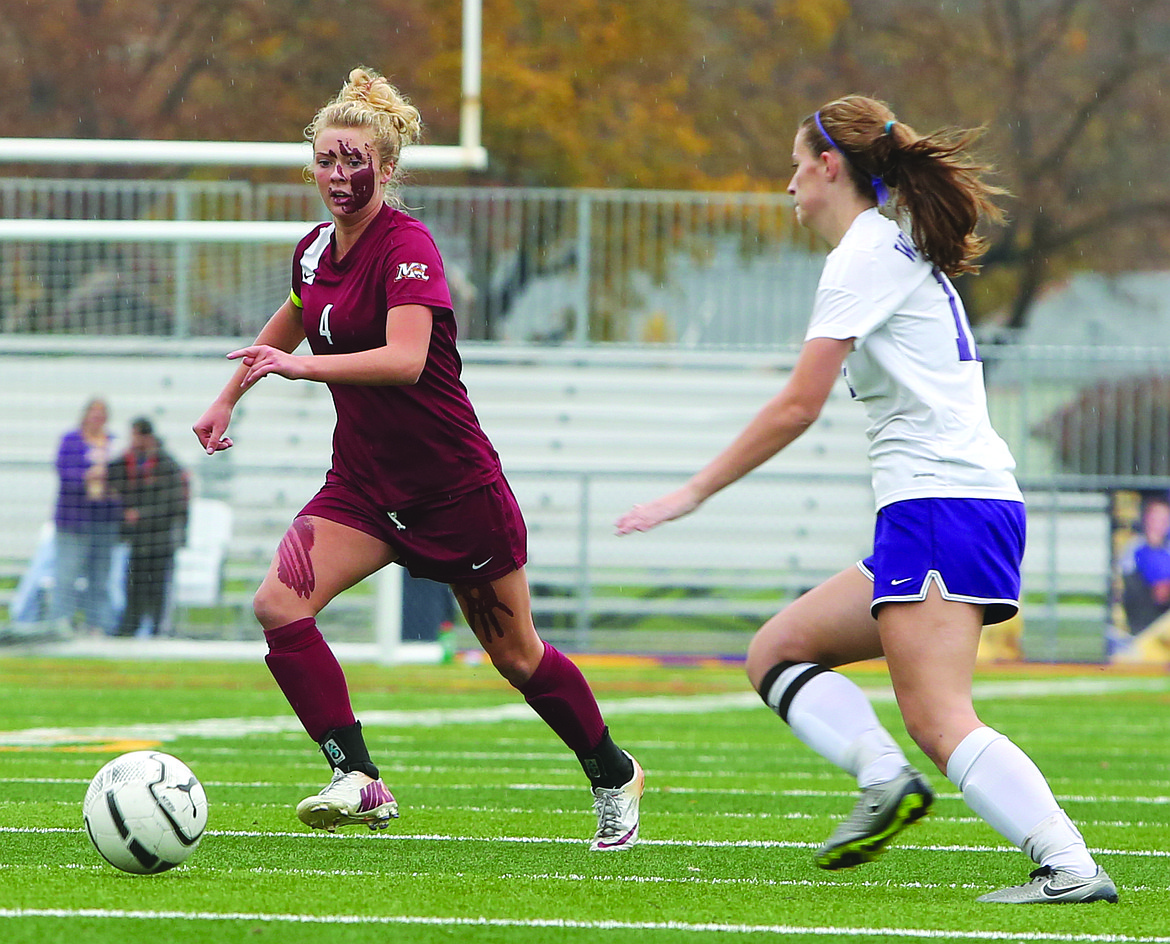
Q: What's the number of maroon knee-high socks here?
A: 2